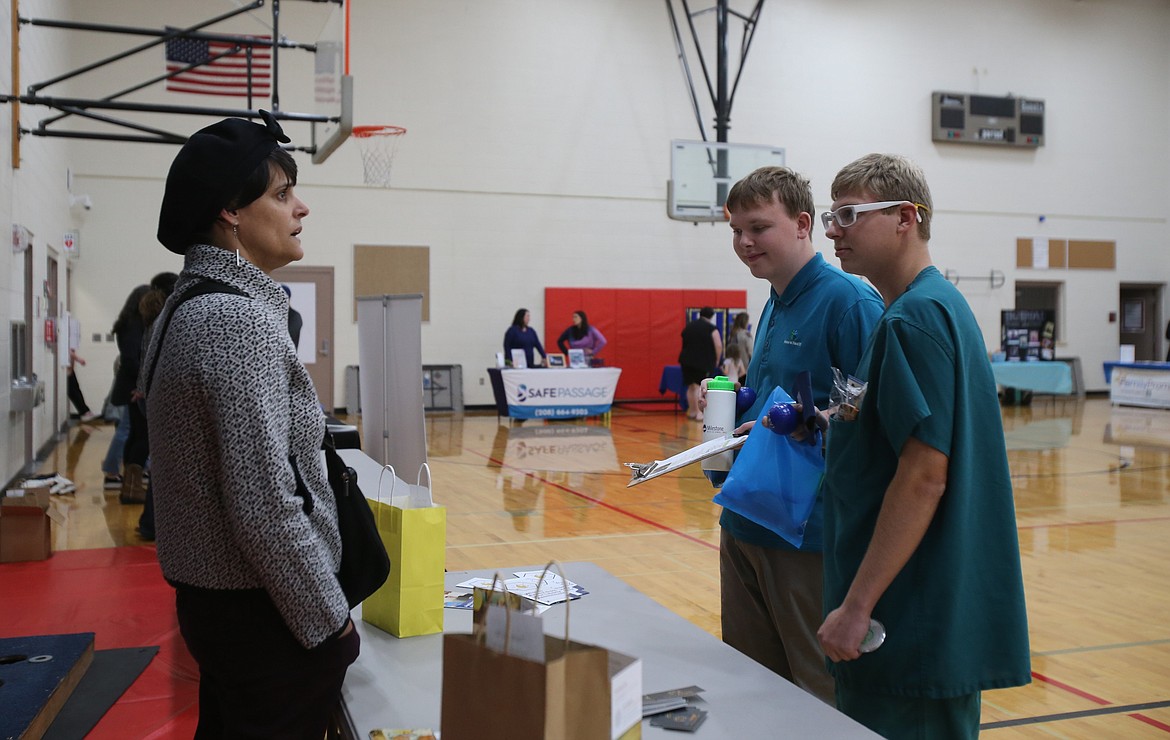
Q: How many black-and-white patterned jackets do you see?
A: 1